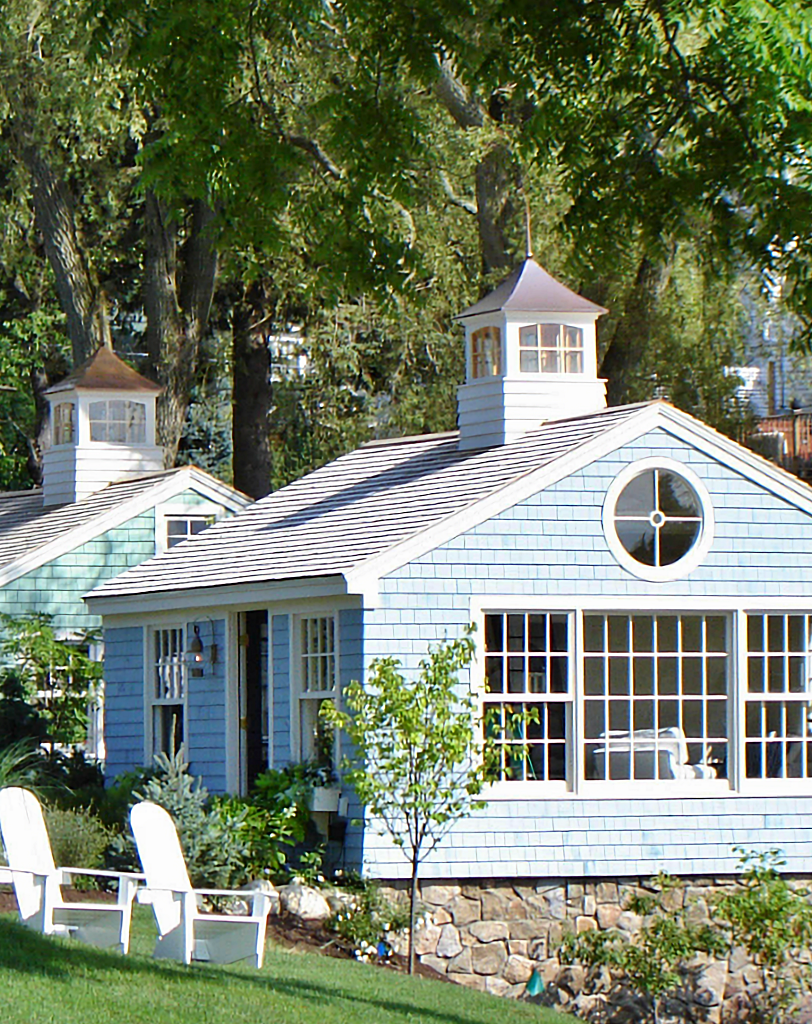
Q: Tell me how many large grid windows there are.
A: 3